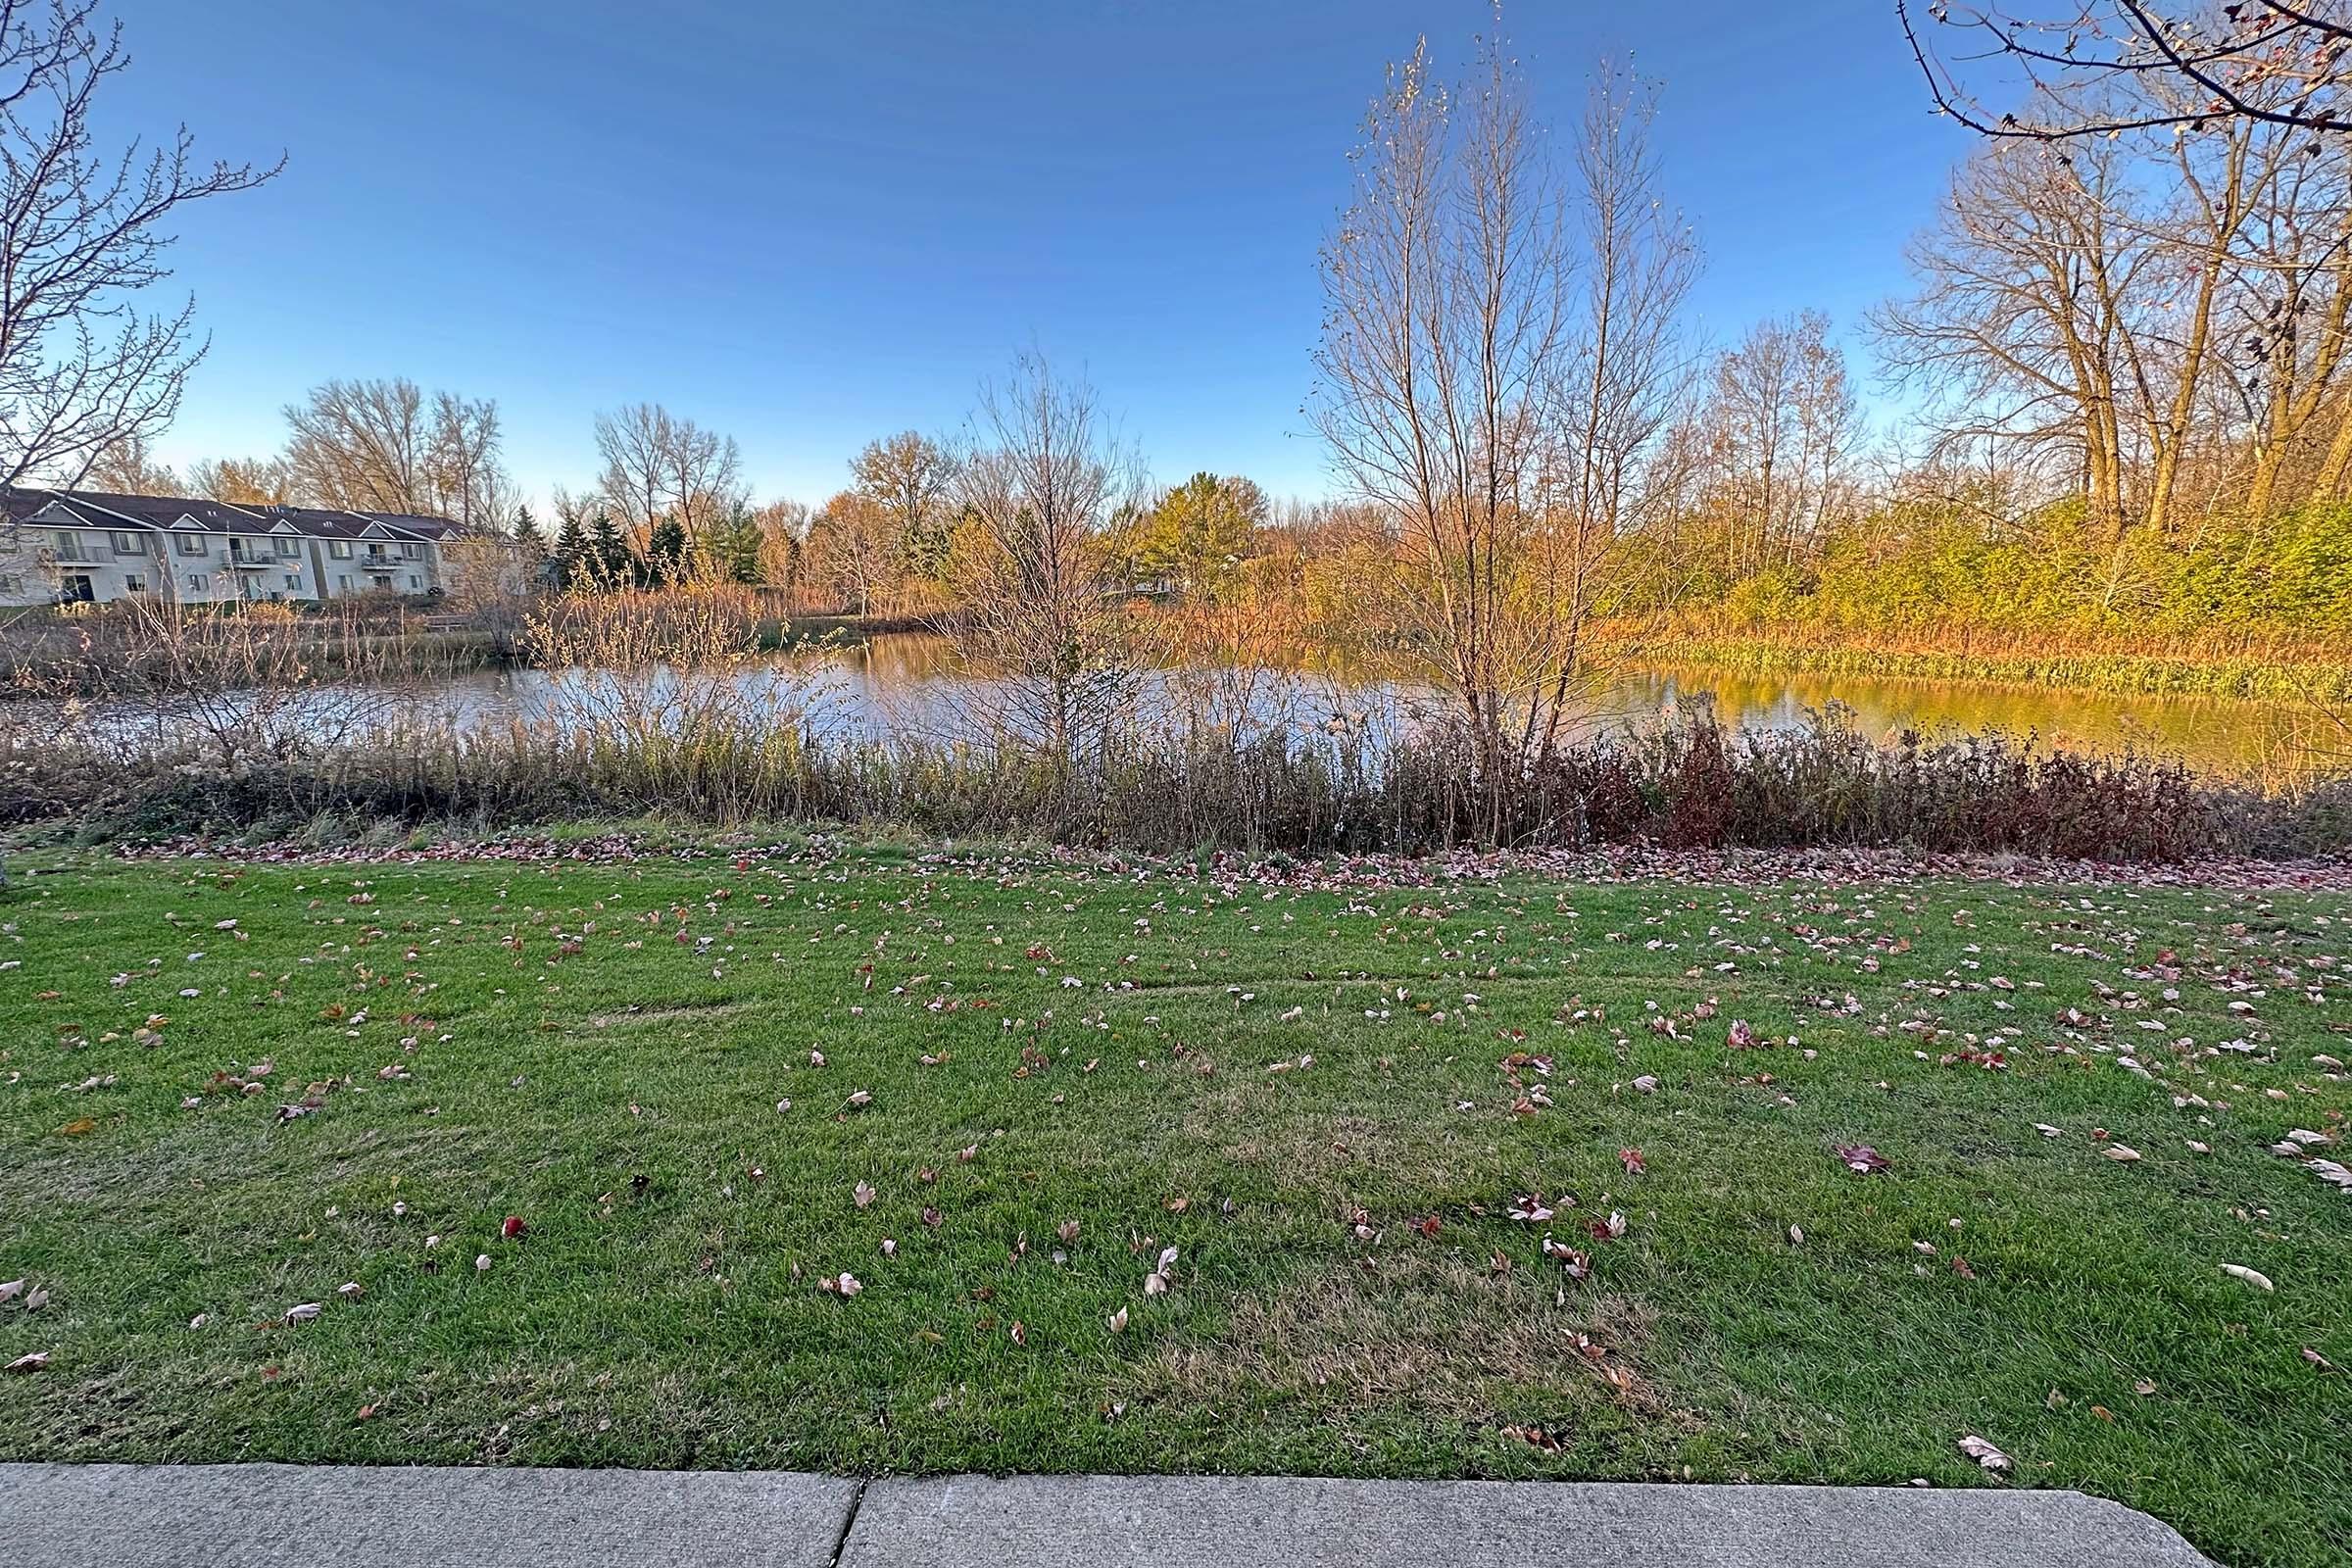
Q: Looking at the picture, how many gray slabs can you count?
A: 2